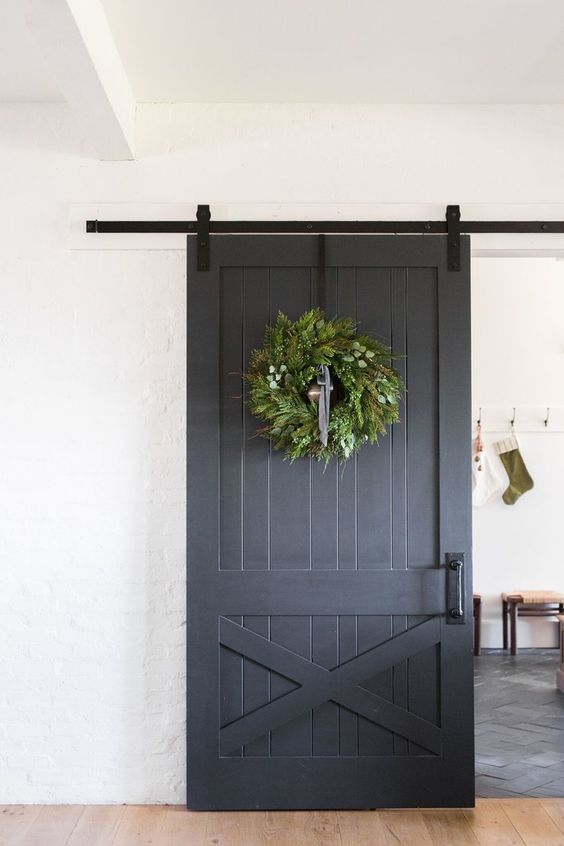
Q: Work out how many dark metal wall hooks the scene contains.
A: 3